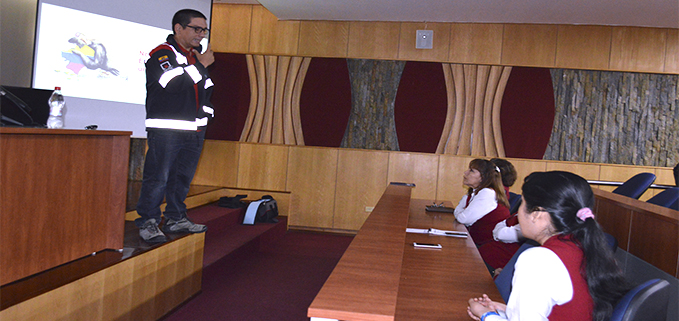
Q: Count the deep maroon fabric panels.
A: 4